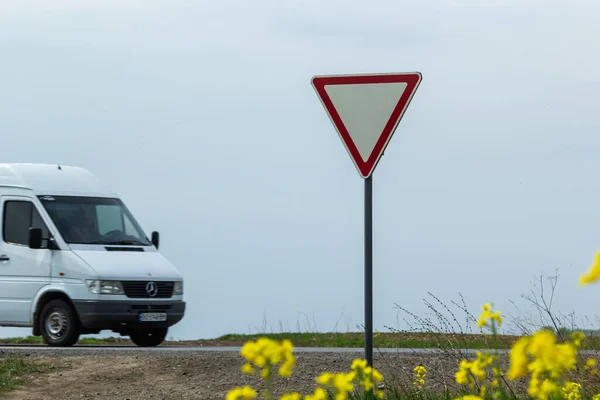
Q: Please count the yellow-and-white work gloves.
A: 0